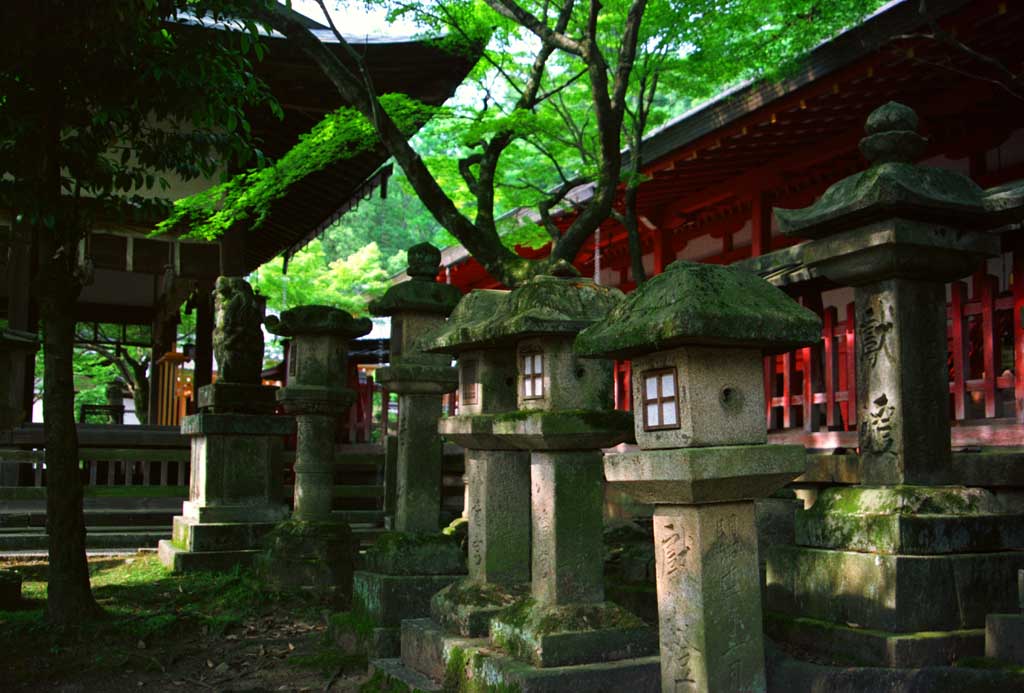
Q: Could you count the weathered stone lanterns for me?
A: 6